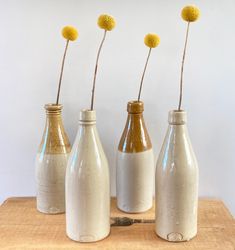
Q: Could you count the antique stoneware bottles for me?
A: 4